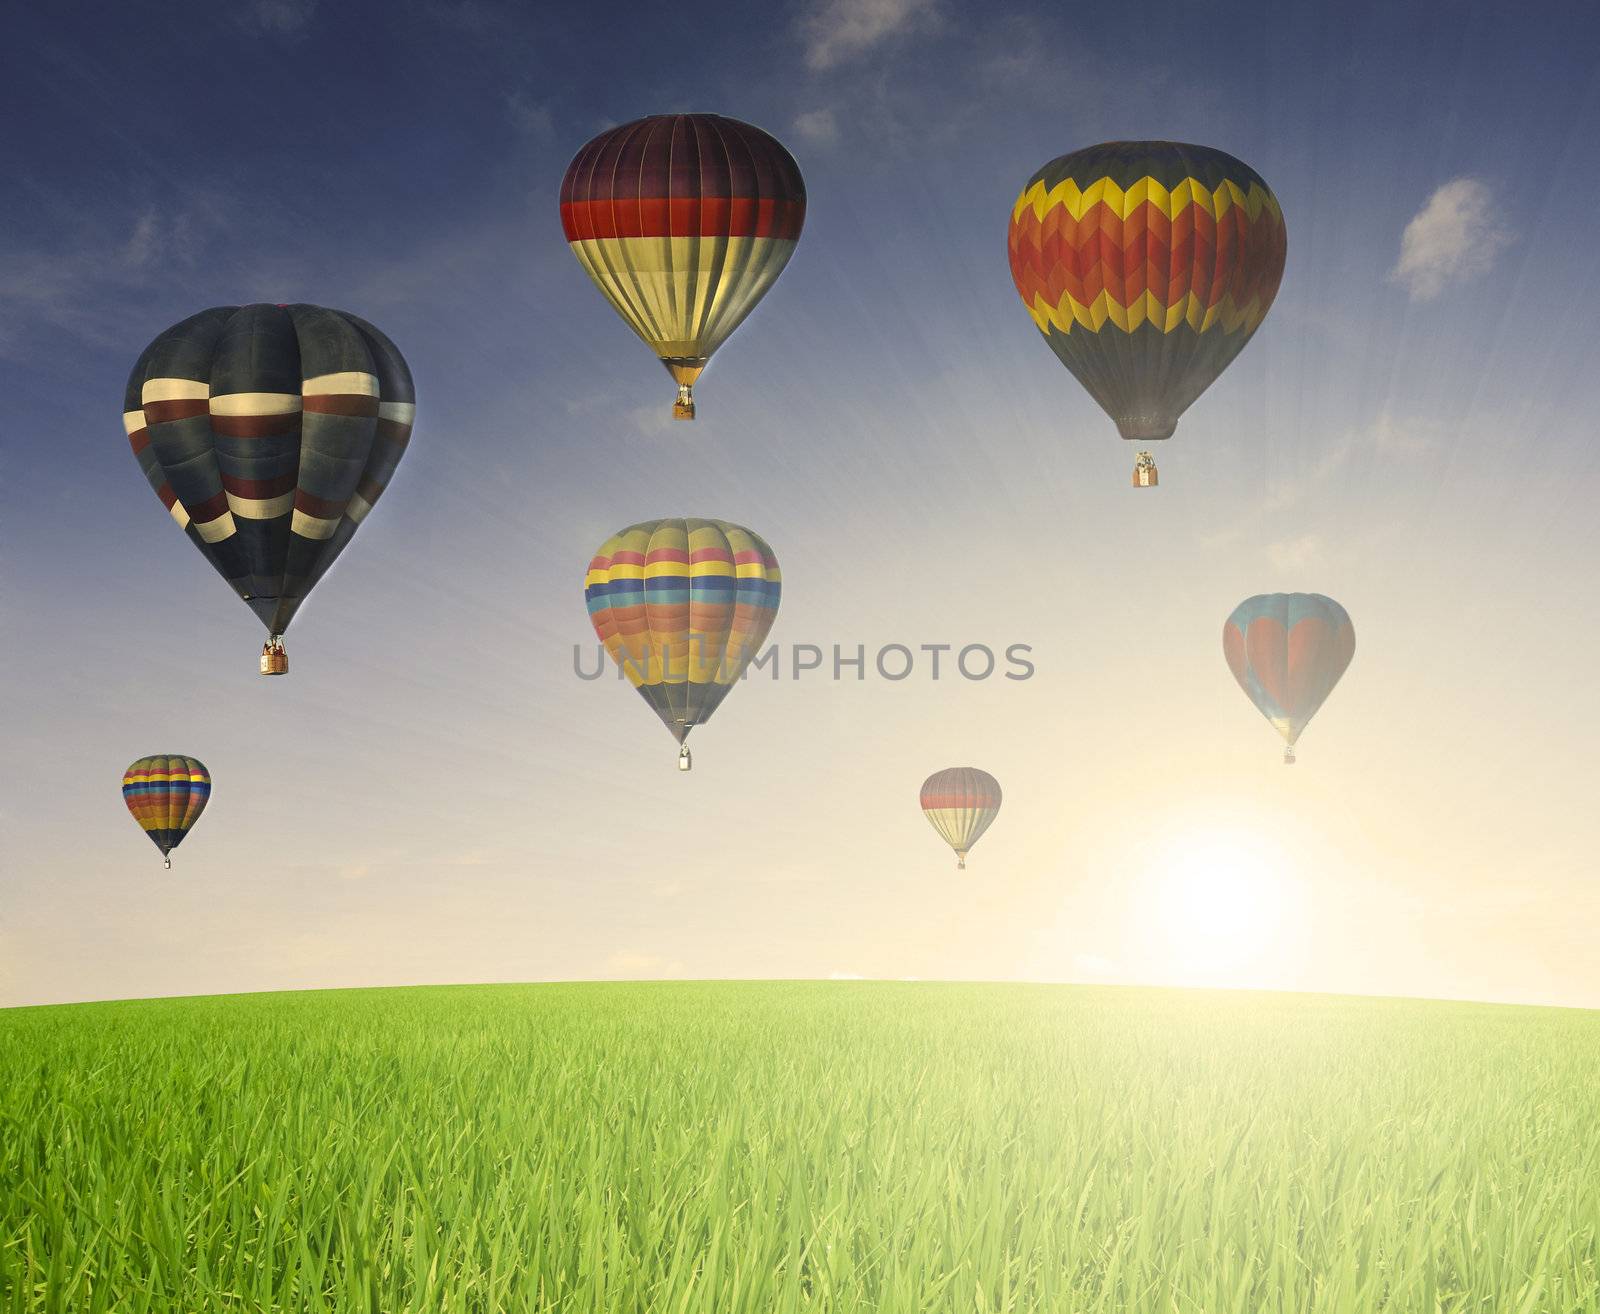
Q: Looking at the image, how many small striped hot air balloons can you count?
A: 2